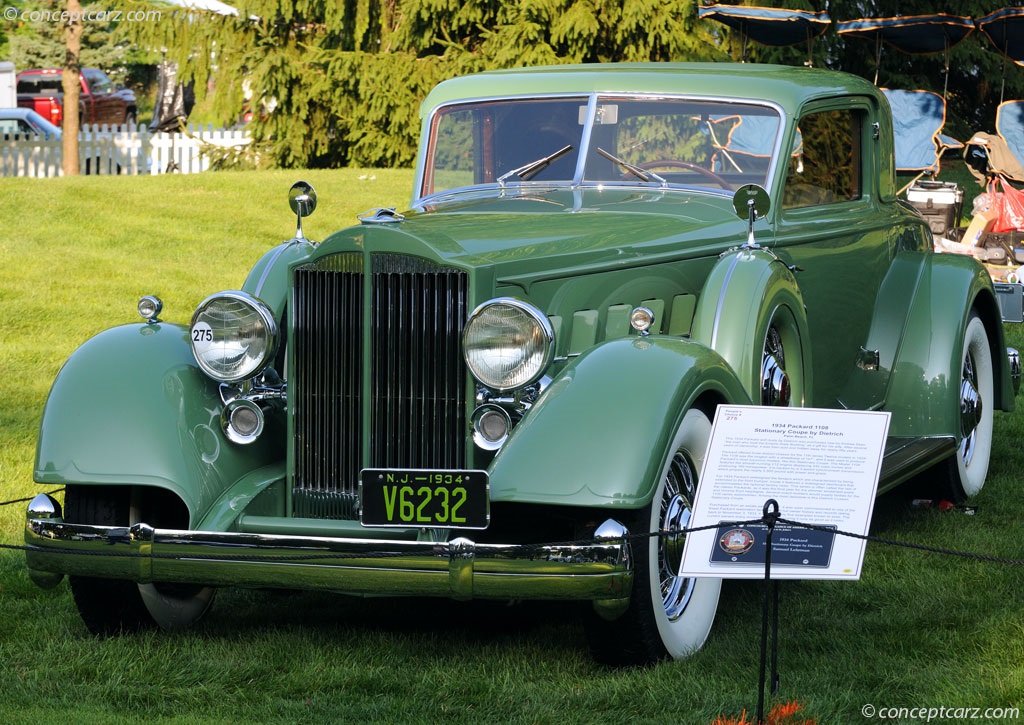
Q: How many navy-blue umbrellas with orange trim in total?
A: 3